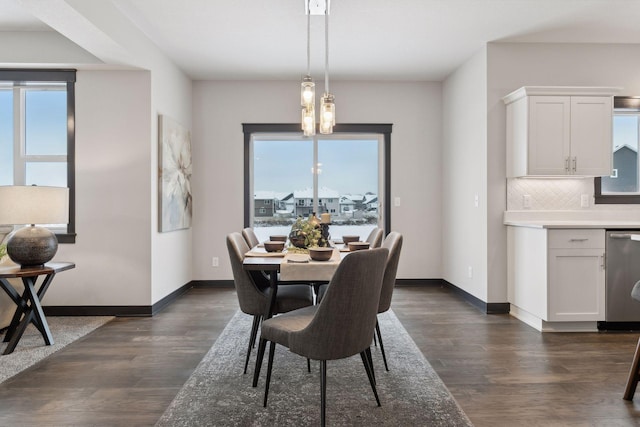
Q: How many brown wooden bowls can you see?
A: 5